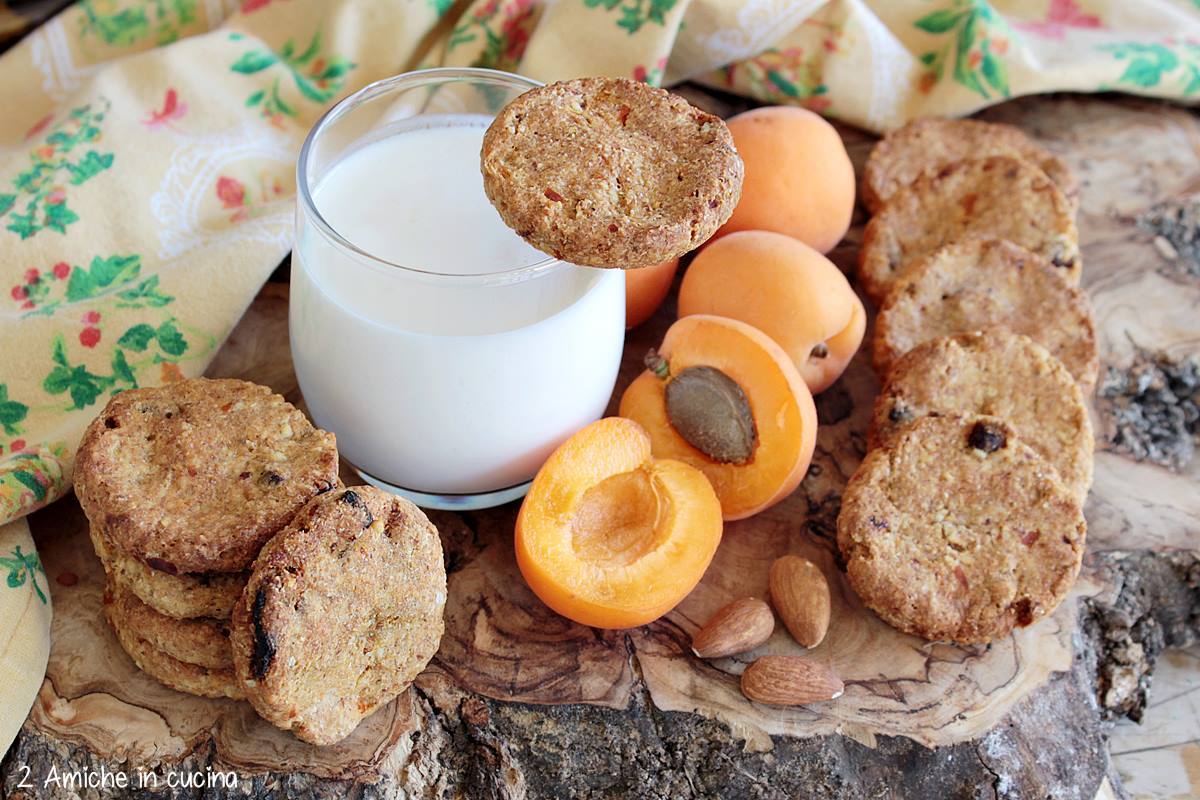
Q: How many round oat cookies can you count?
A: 11